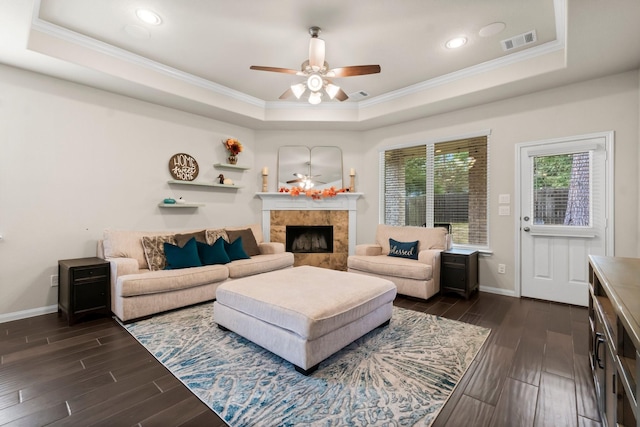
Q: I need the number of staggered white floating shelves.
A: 3